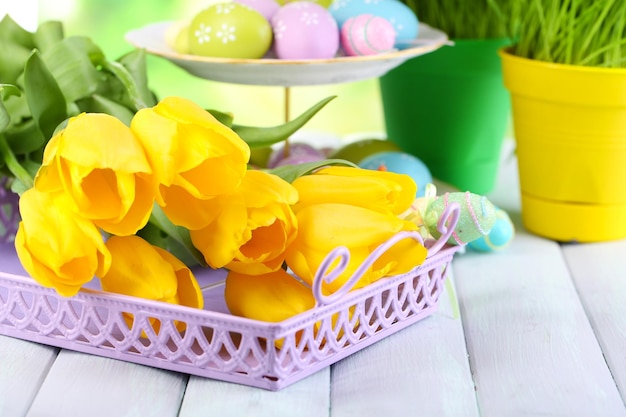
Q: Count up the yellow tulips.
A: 8